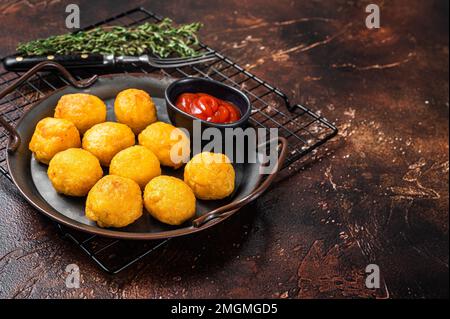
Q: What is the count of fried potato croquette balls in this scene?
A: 10